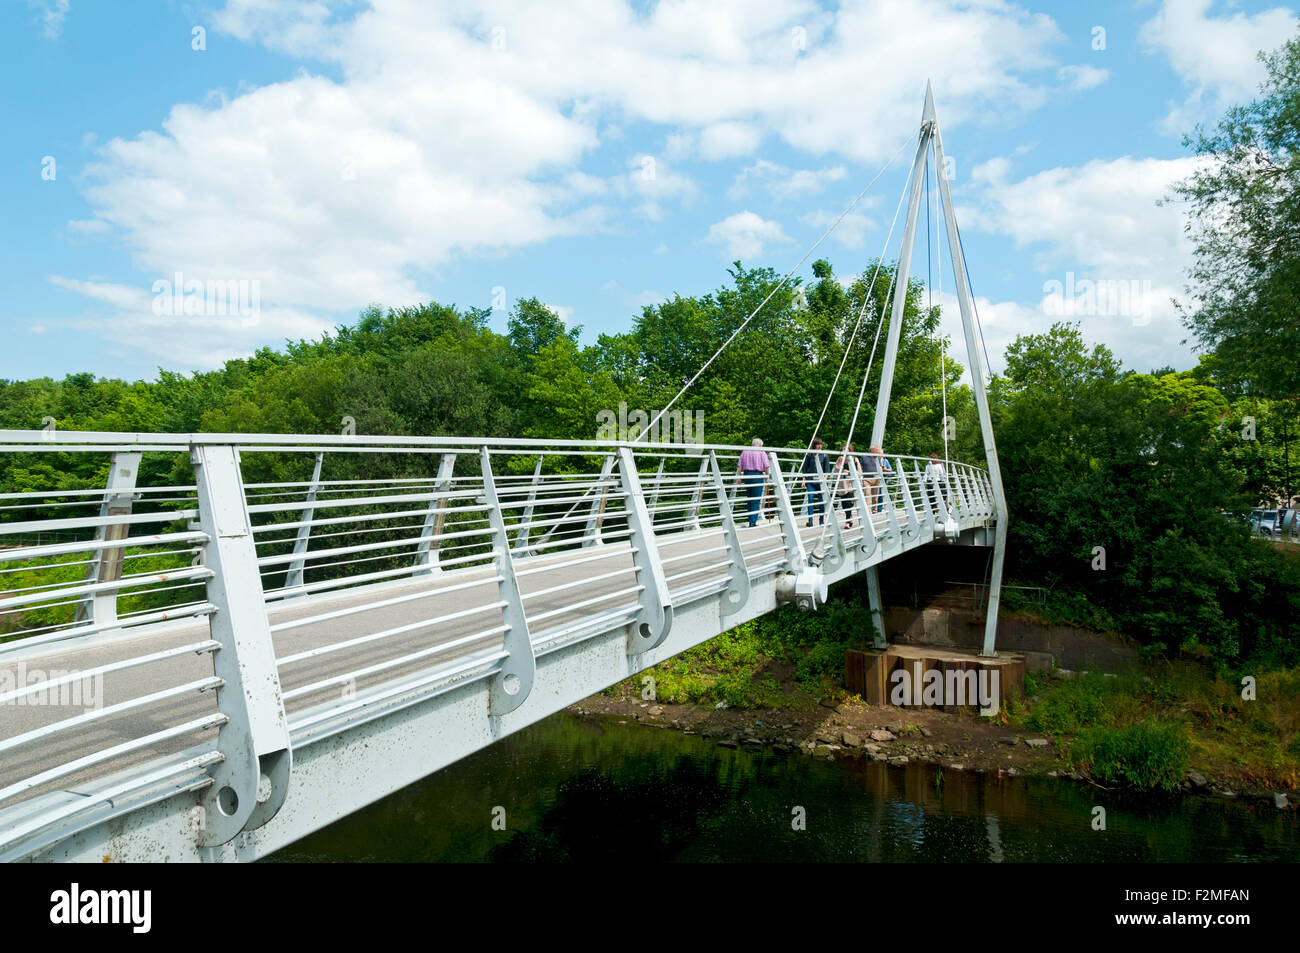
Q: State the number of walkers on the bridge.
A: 6